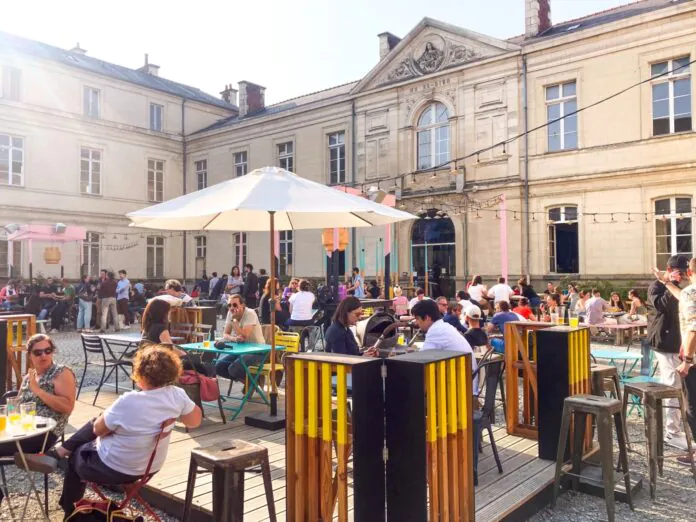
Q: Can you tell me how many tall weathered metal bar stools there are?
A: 4